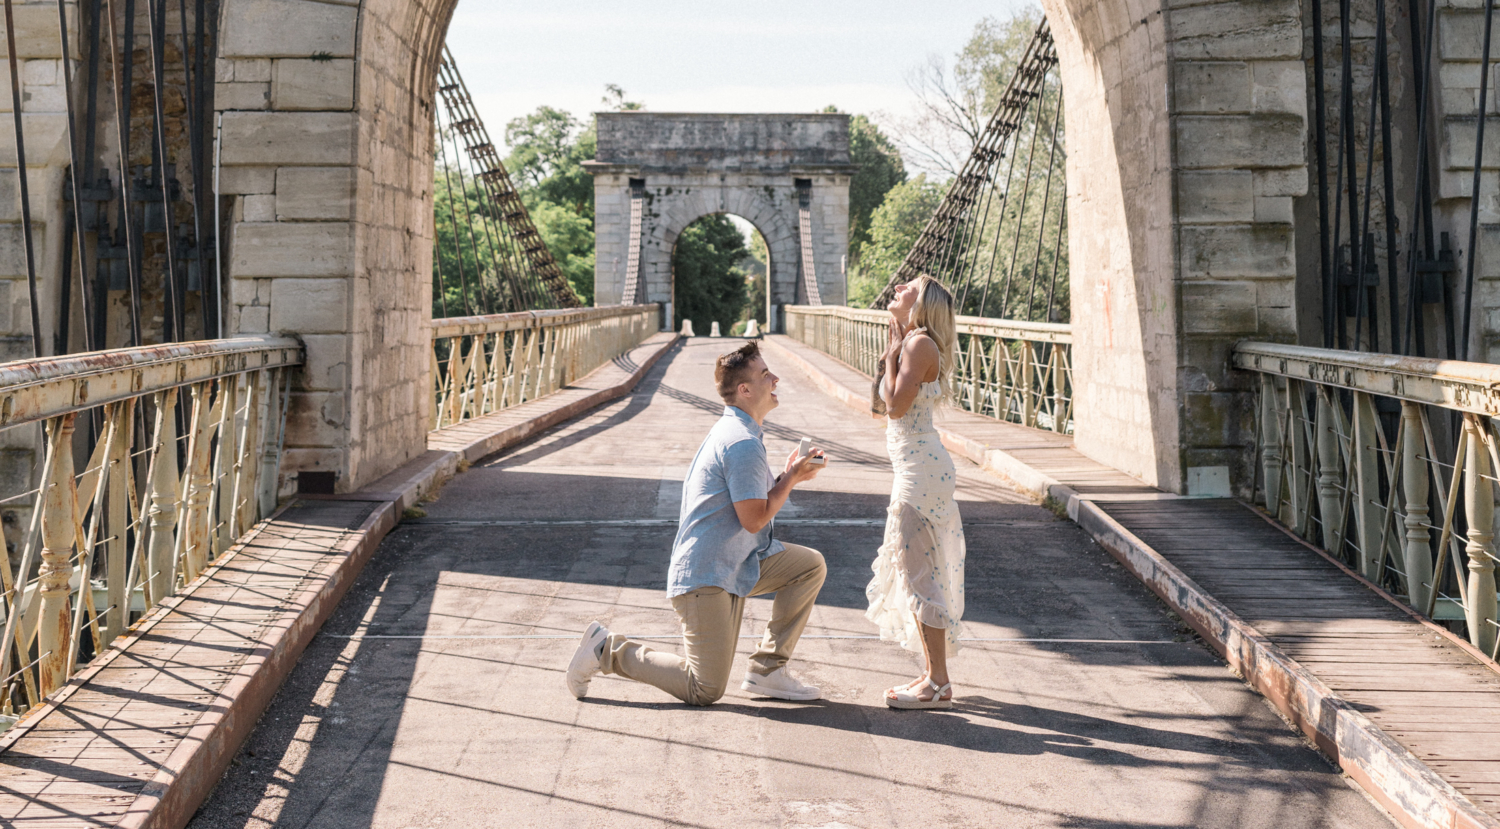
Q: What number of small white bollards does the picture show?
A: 3